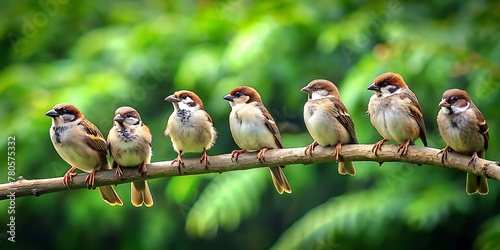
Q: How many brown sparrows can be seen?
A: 7